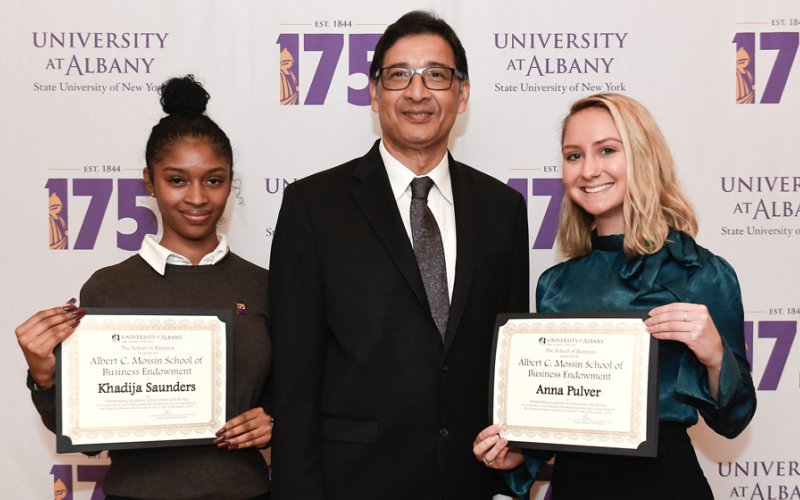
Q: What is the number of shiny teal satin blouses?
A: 1